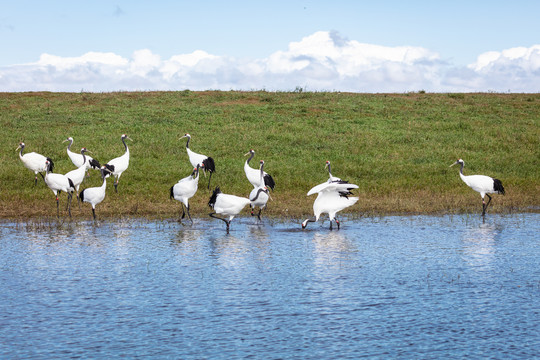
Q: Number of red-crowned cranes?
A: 15